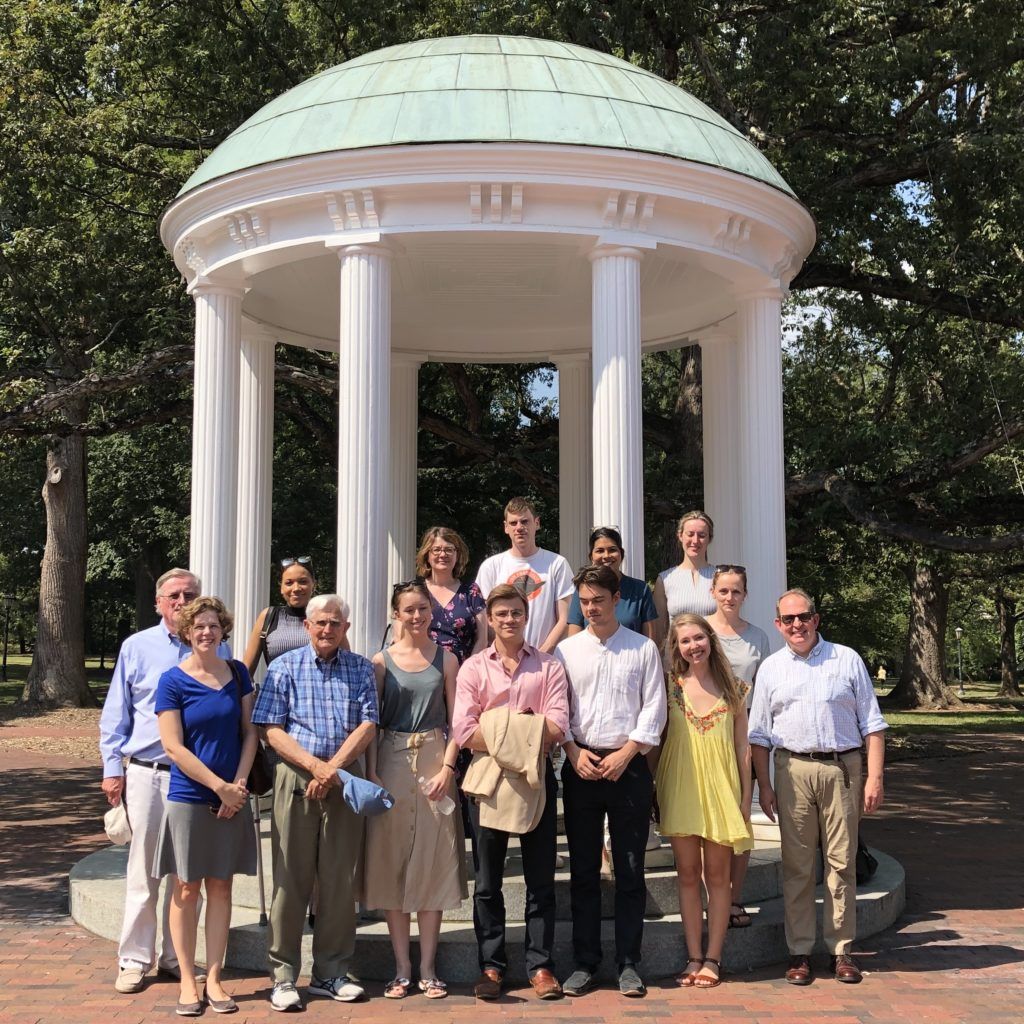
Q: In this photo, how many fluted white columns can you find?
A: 8